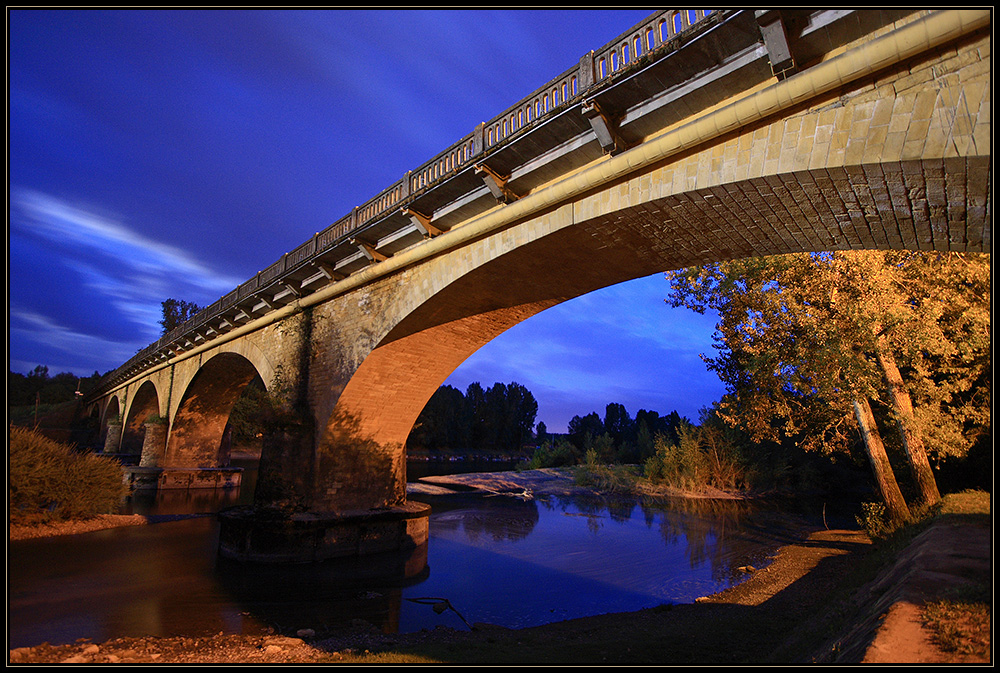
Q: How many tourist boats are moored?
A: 0